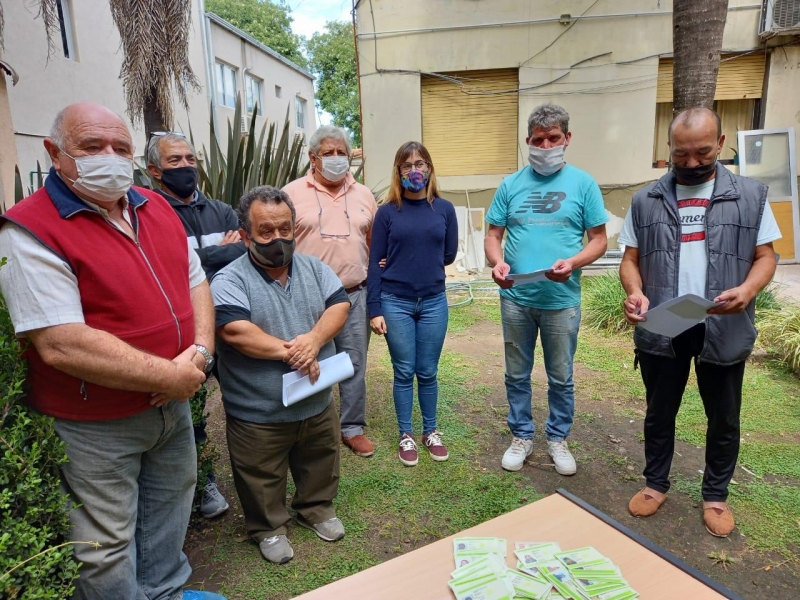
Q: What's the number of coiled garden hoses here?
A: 1